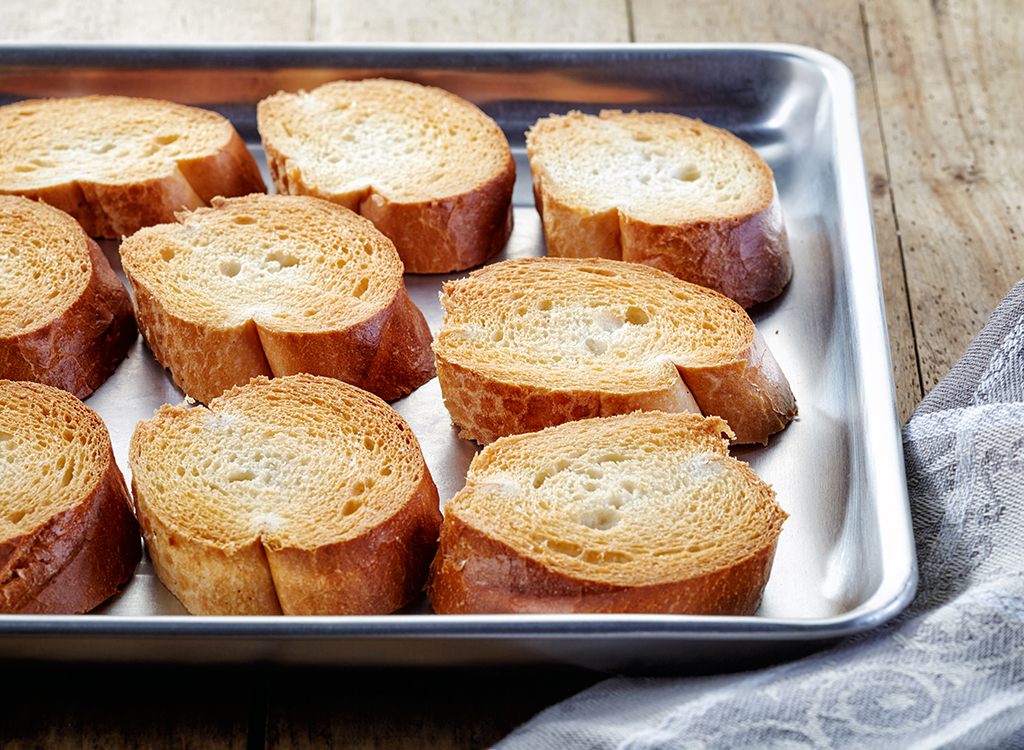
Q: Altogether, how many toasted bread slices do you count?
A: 9